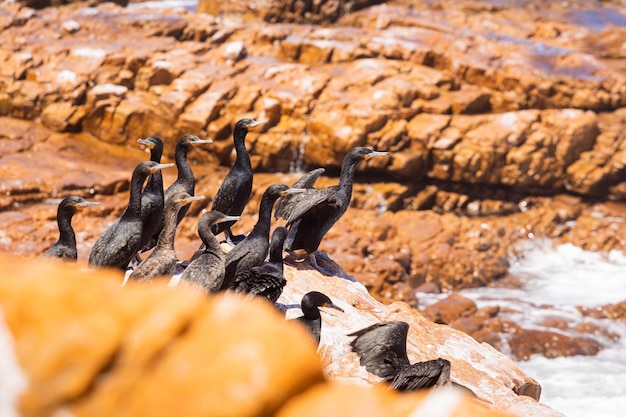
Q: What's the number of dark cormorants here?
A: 12